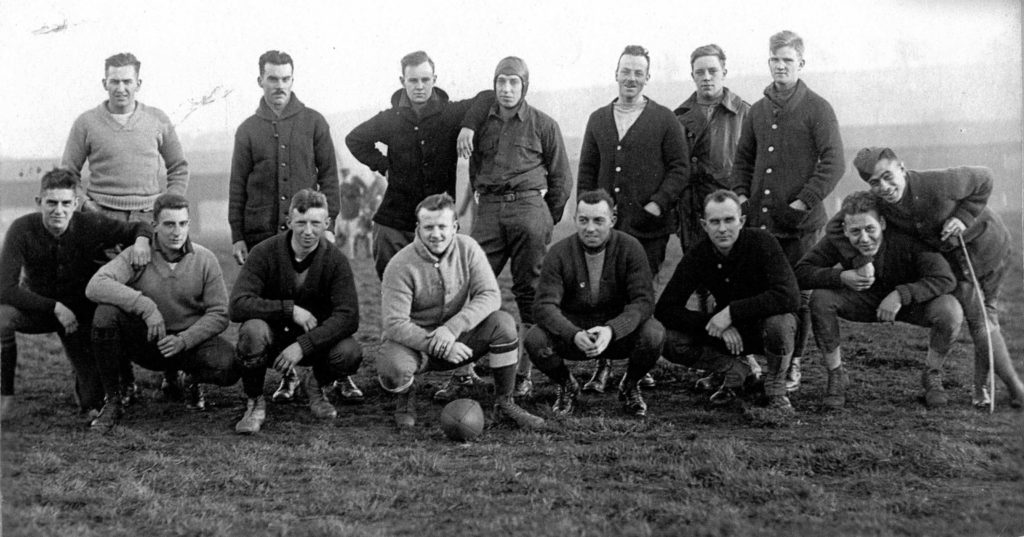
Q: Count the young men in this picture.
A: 15